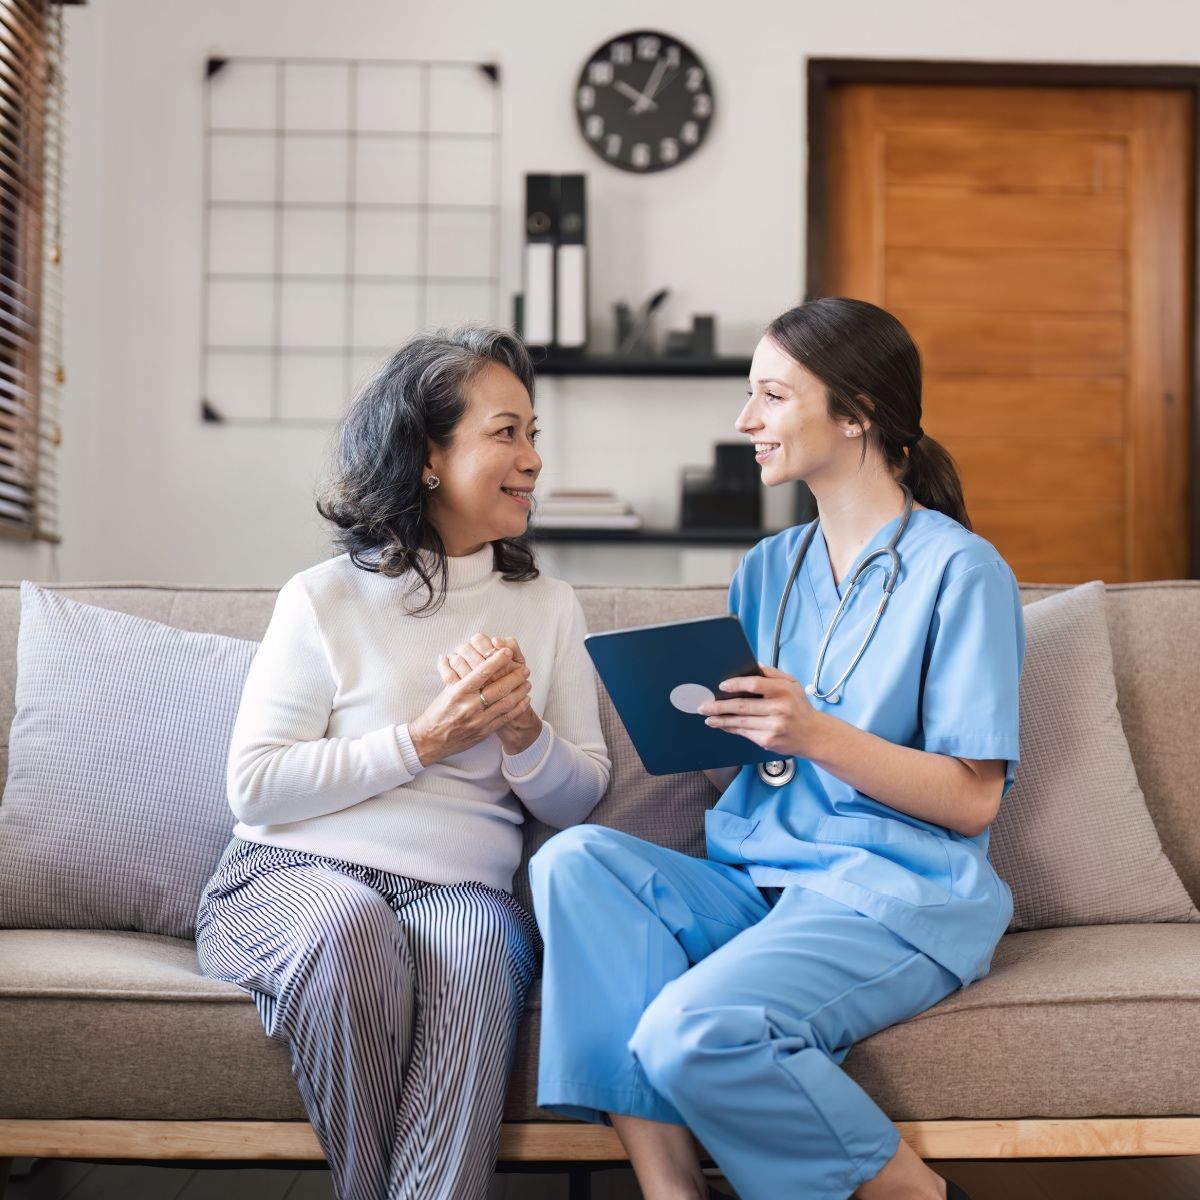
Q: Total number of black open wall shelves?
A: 2